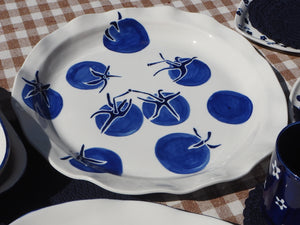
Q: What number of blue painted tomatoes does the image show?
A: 9